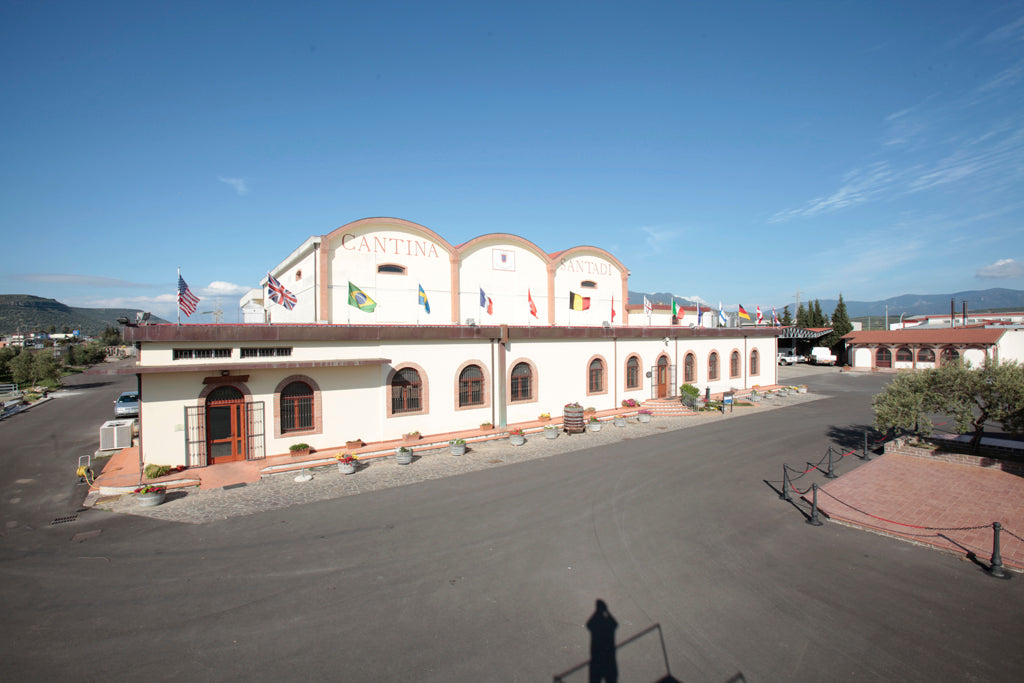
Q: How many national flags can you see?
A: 15